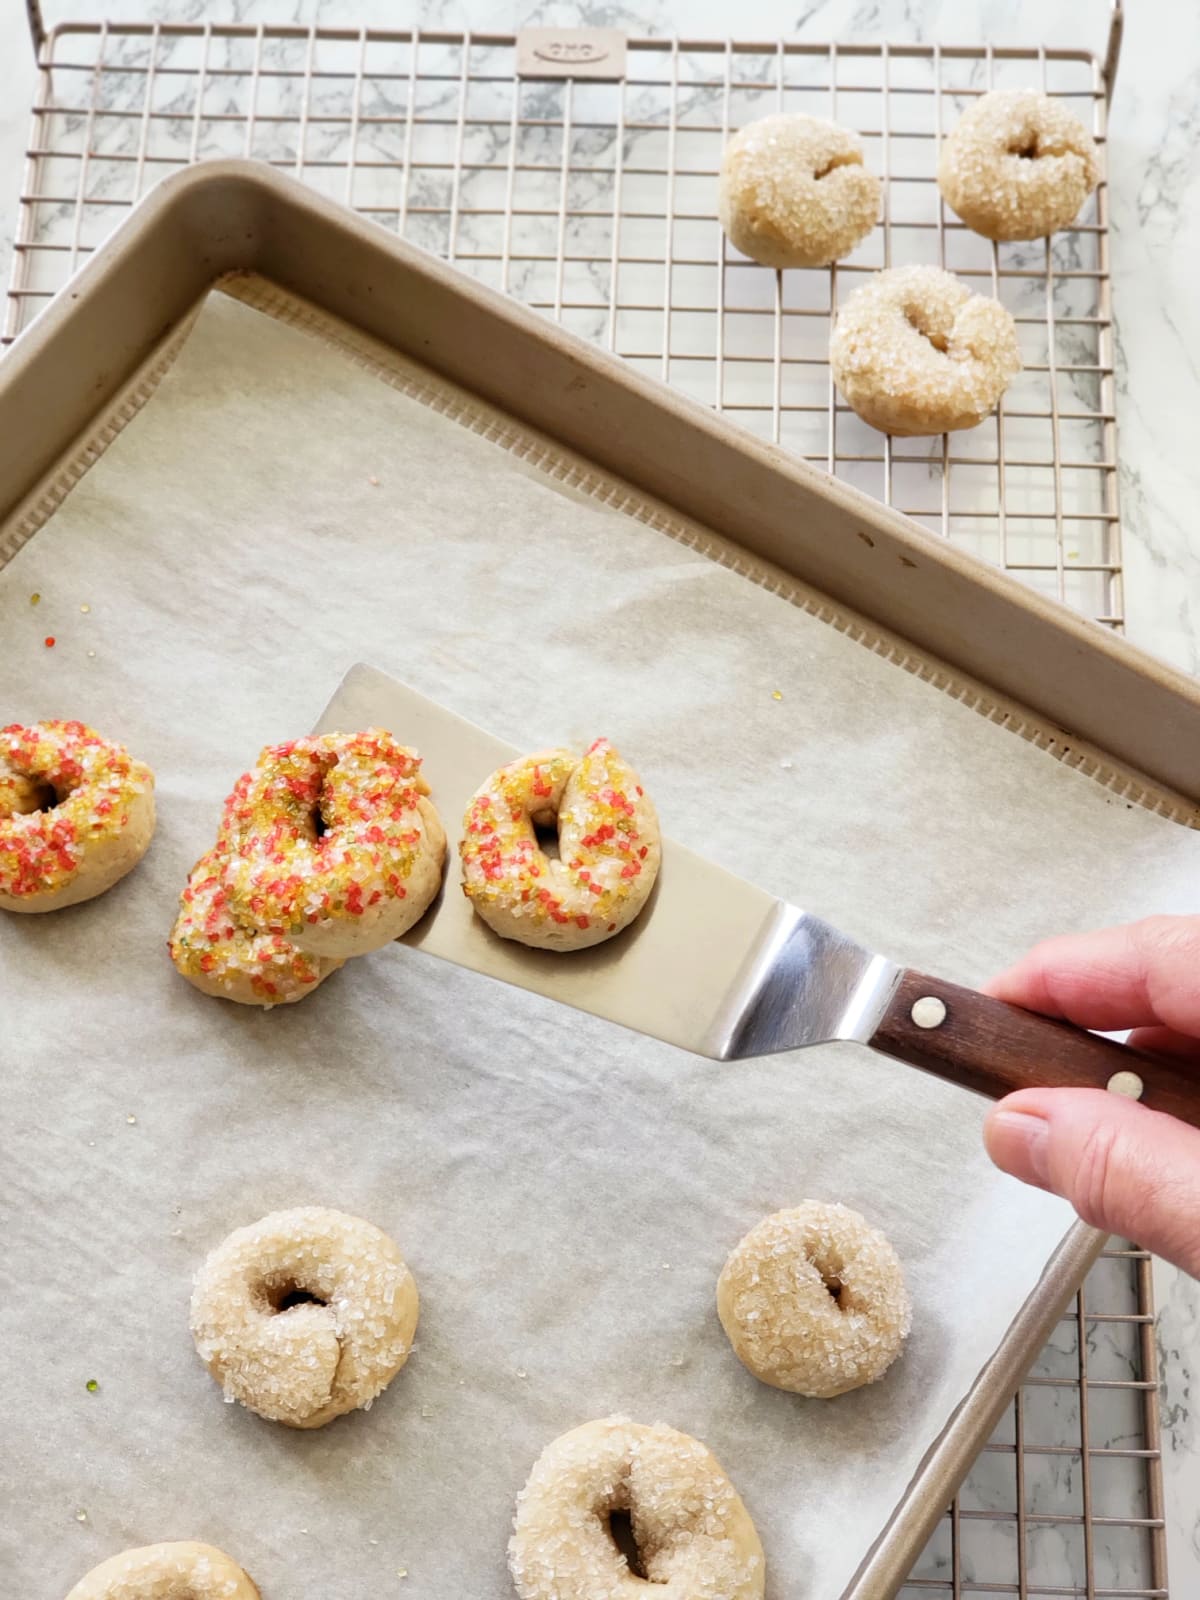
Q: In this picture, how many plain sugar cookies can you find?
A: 7